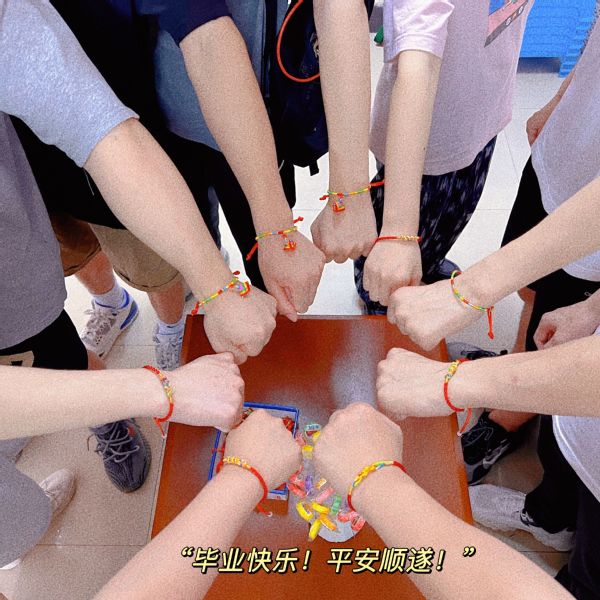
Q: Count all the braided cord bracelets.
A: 9